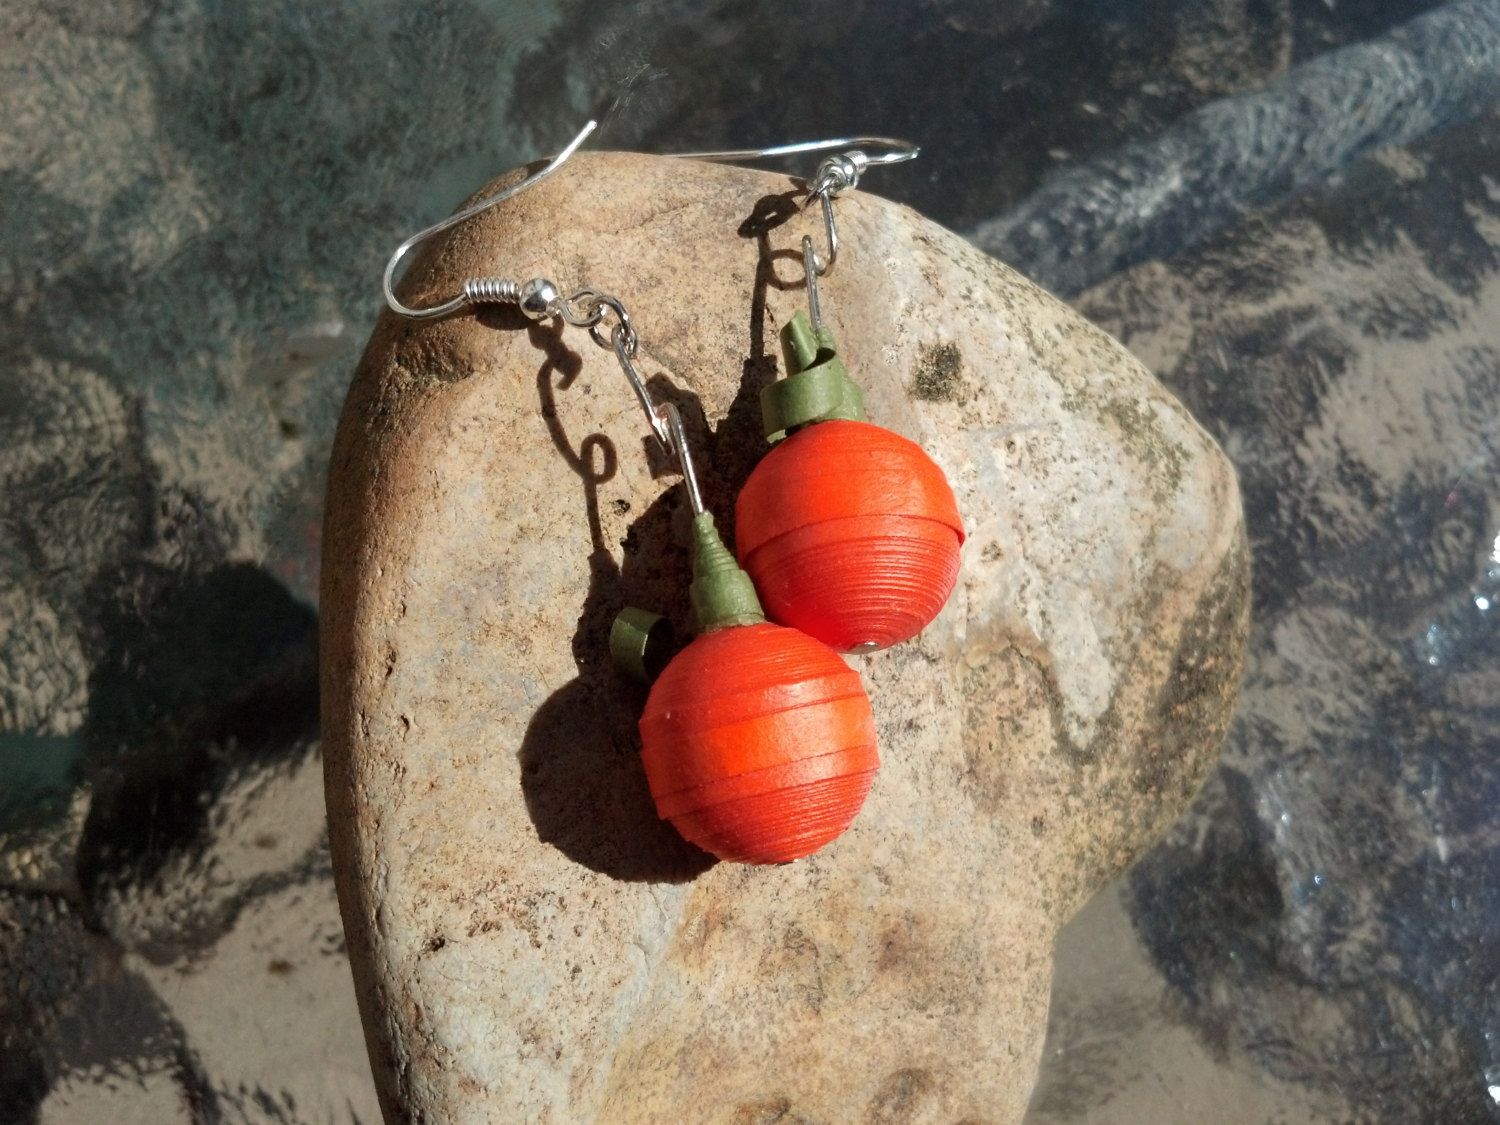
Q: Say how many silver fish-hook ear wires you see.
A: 2